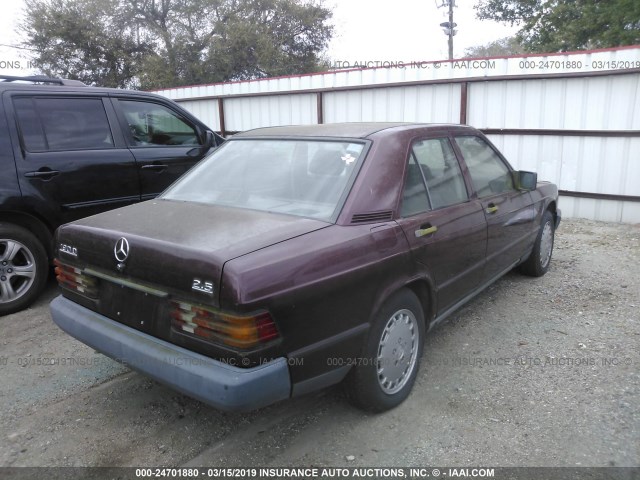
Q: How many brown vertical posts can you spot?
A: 3